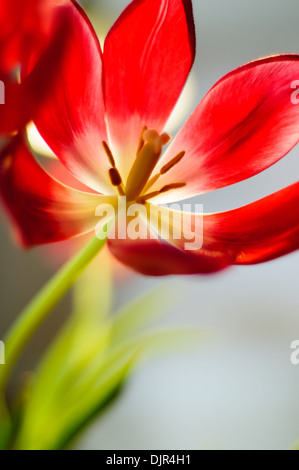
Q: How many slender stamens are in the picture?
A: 5